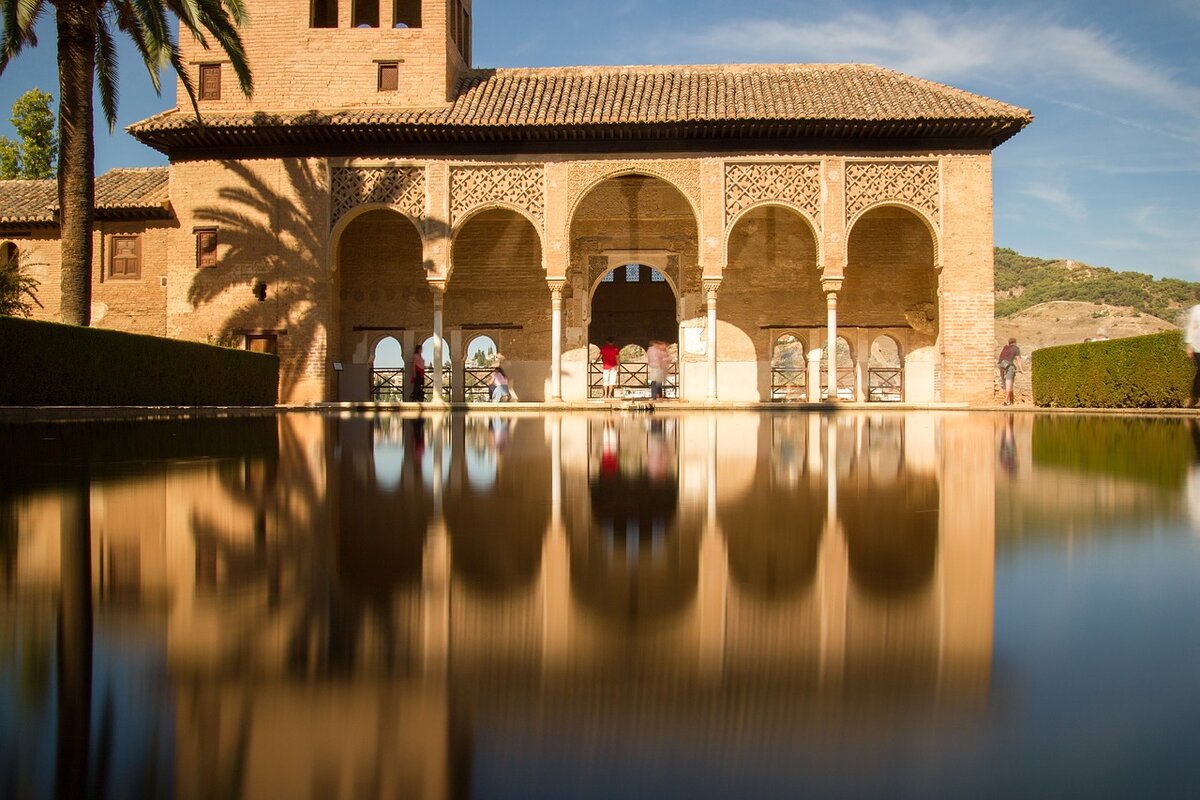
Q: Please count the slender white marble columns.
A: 4